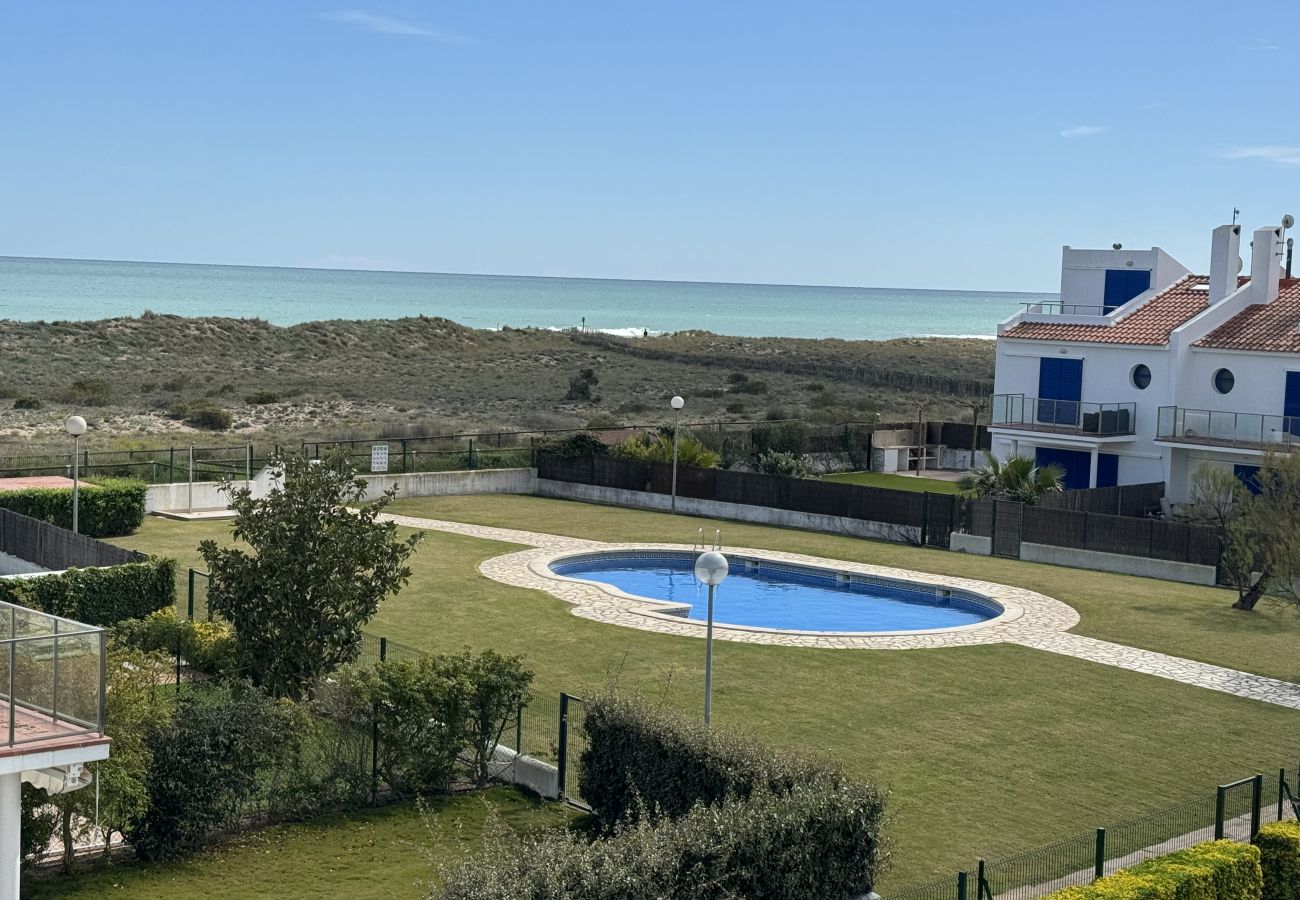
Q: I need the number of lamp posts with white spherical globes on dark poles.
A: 3